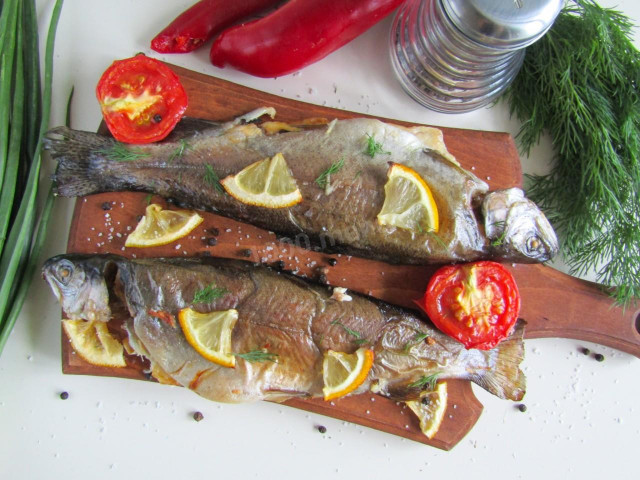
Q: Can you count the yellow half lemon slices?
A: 7